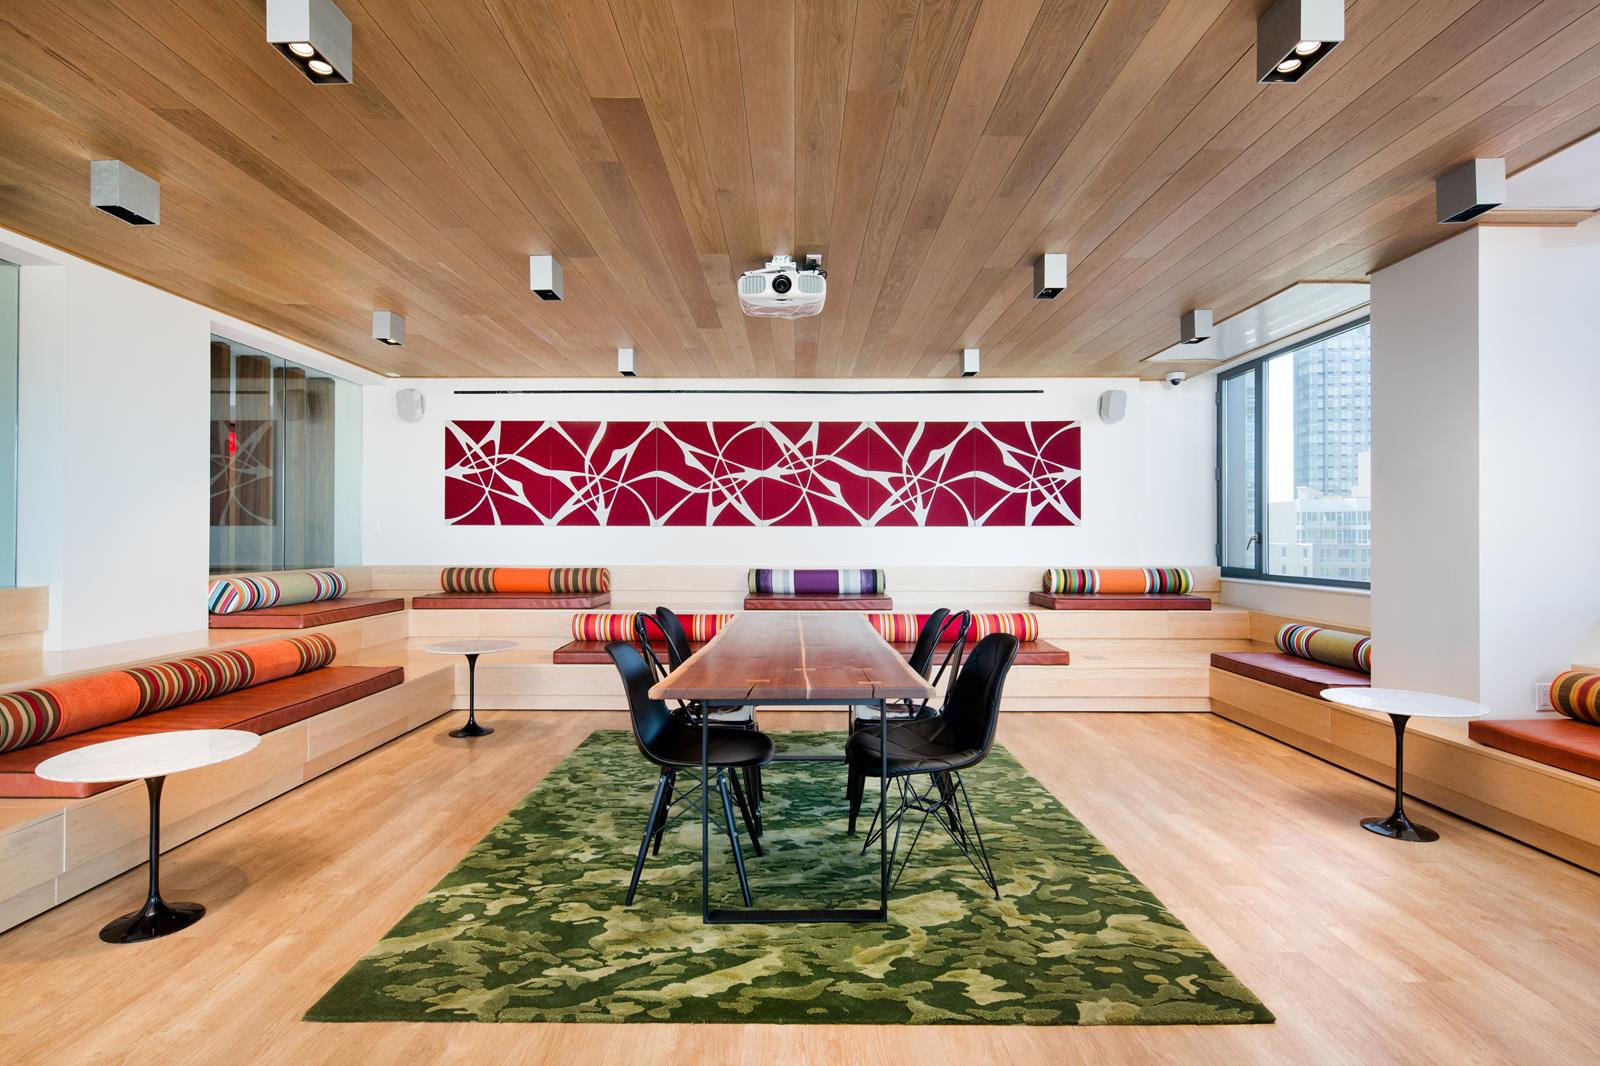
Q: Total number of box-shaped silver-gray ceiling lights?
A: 10